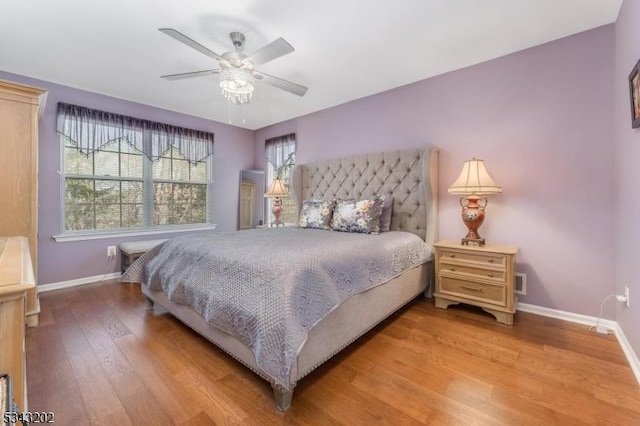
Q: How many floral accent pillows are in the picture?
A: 2